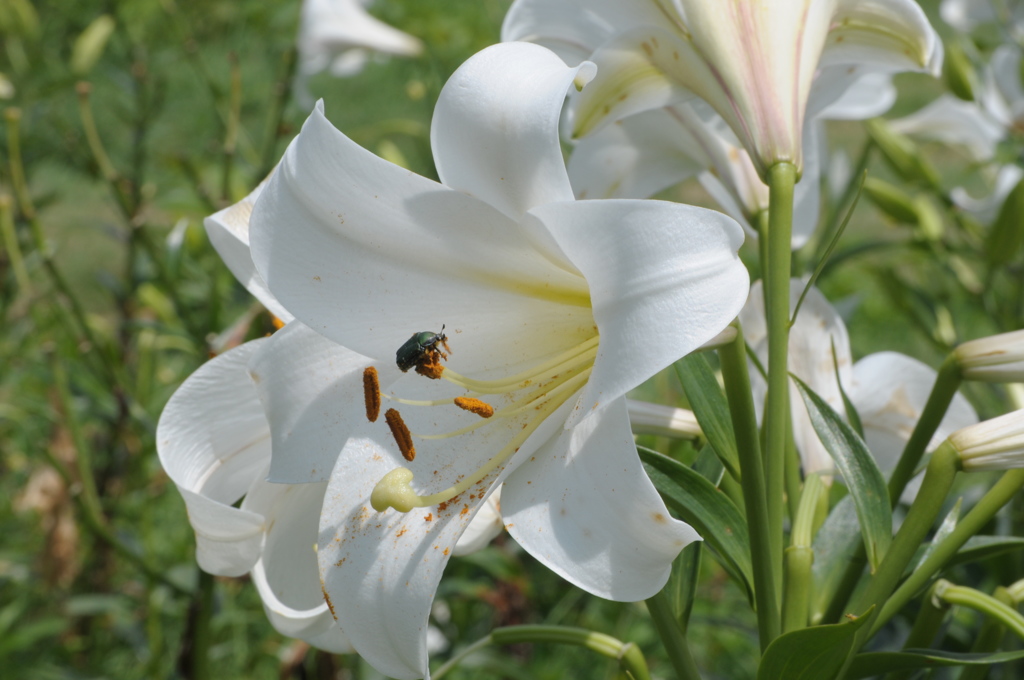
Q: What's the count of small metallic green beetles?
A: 1